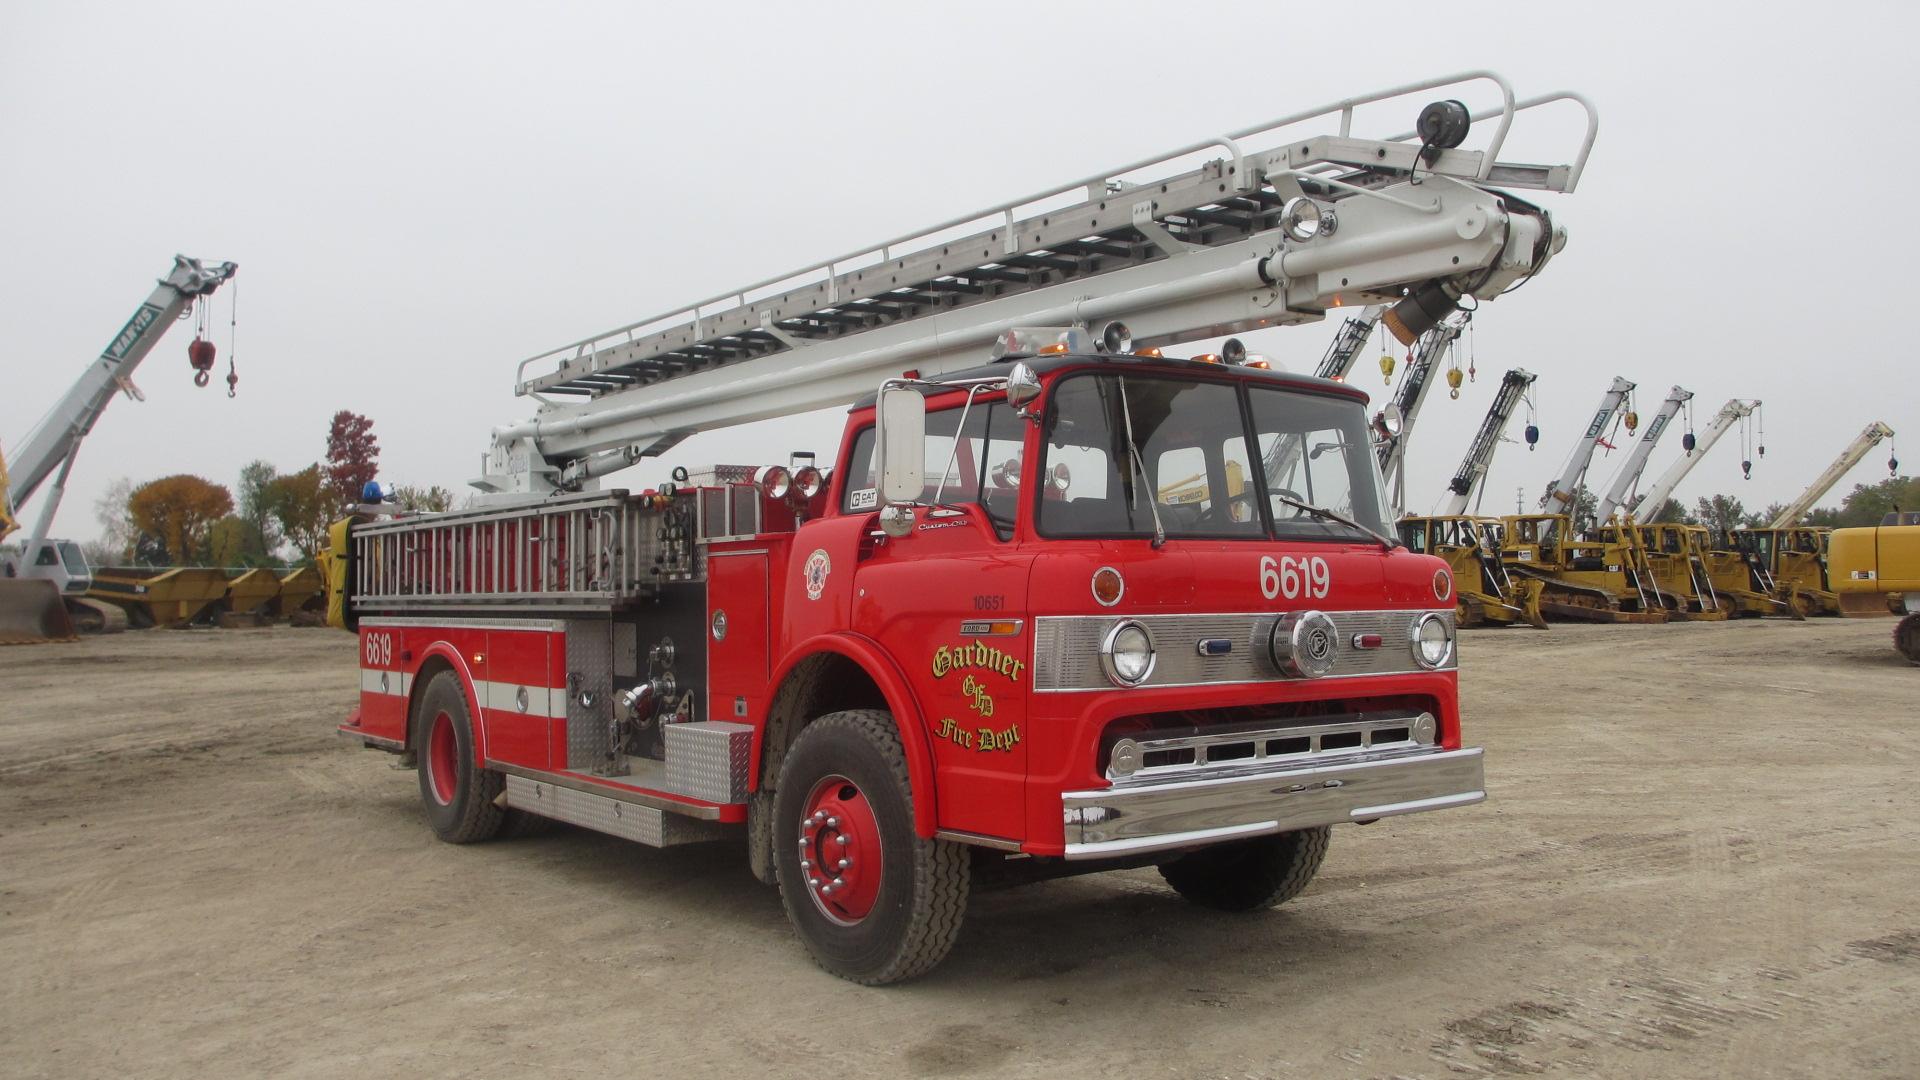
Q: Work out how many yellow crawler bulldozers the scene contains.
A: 5